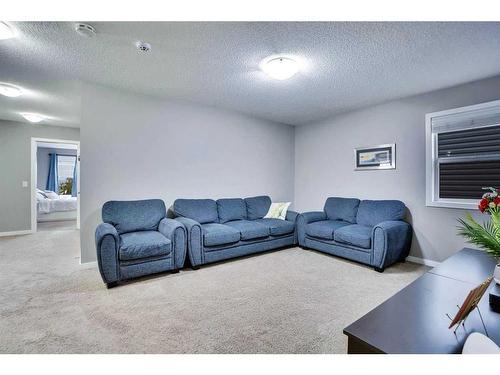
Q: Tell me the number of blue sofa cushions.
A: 12